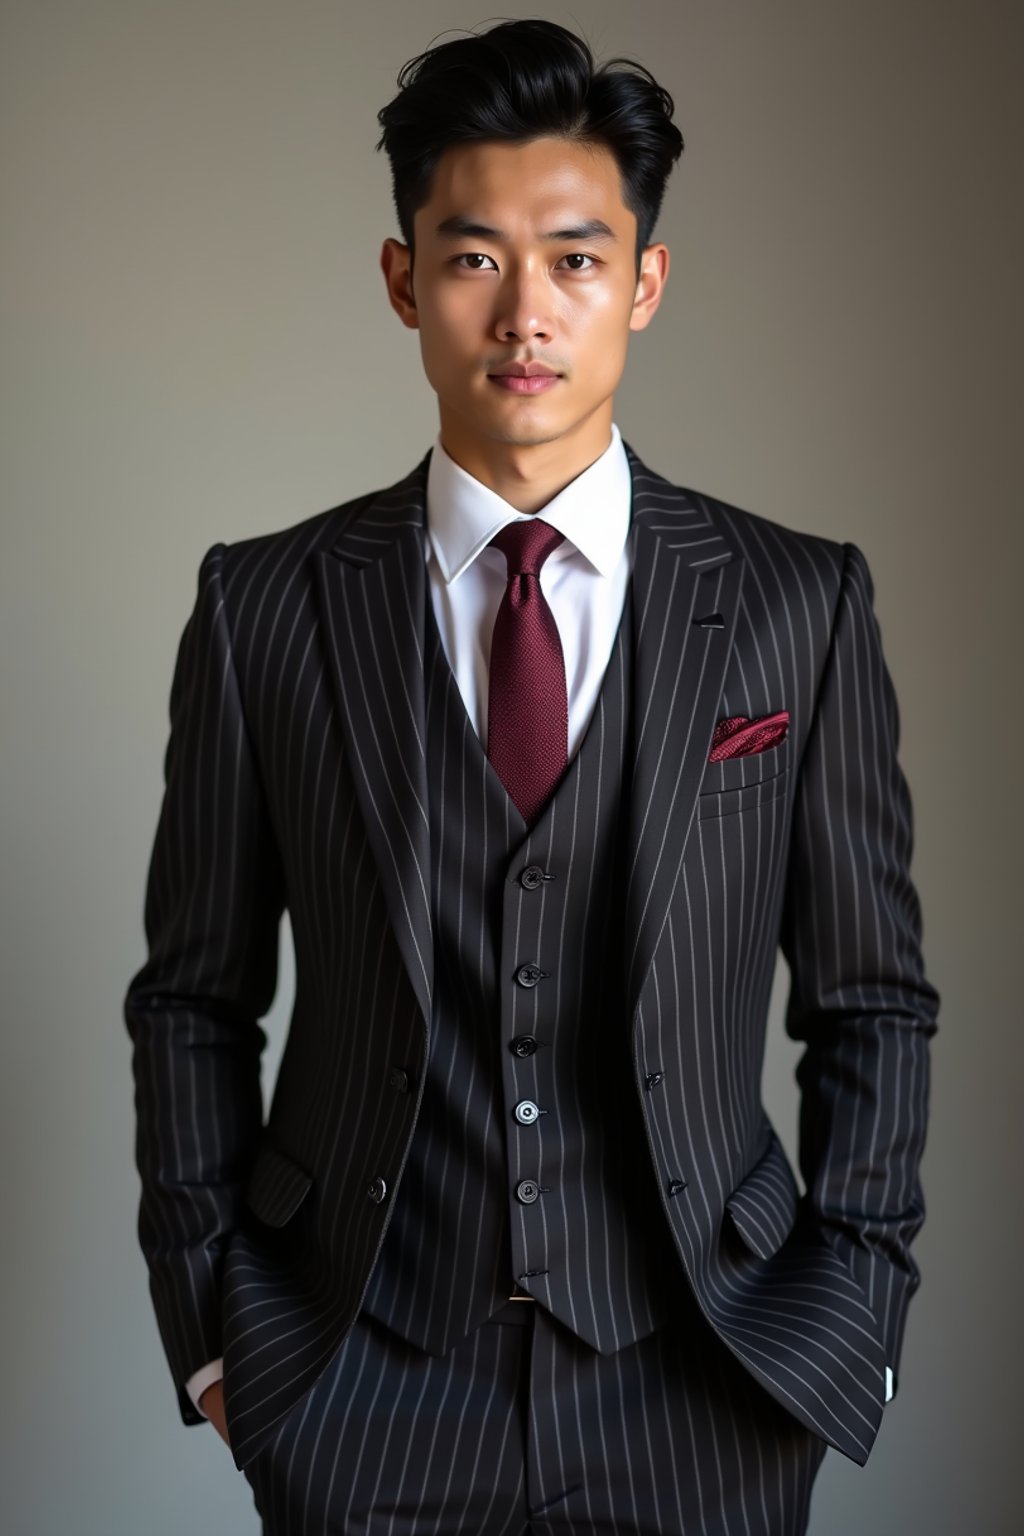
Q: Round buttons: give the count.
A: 7